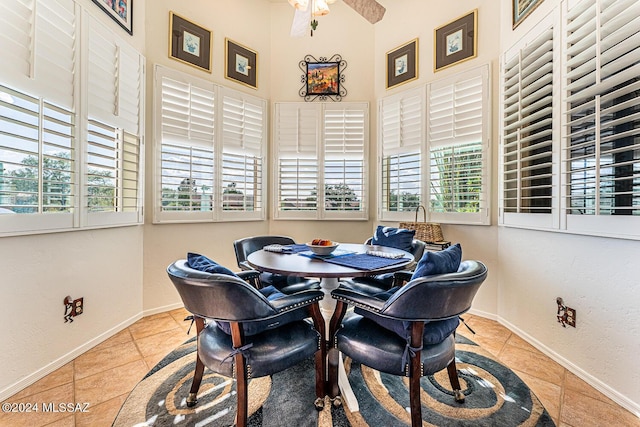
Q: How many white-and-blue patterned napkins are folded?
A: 2